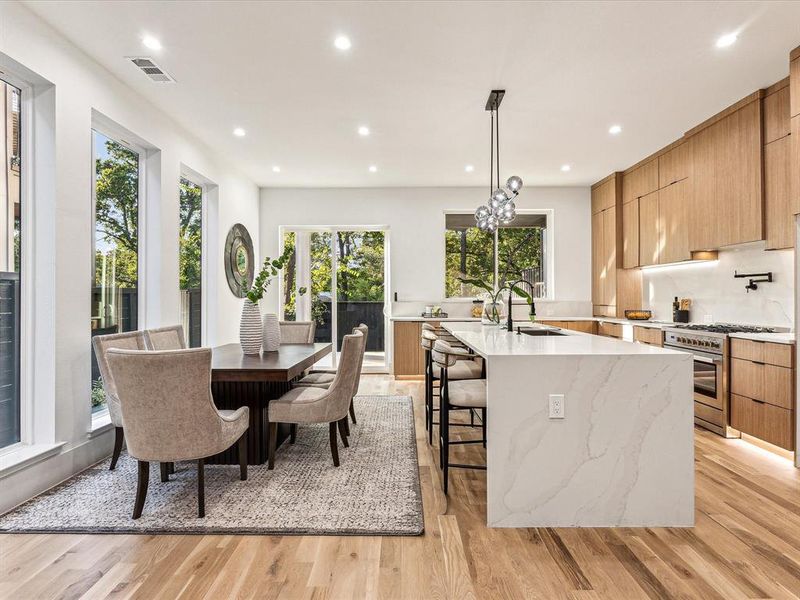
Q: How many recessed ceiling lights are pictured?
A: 10